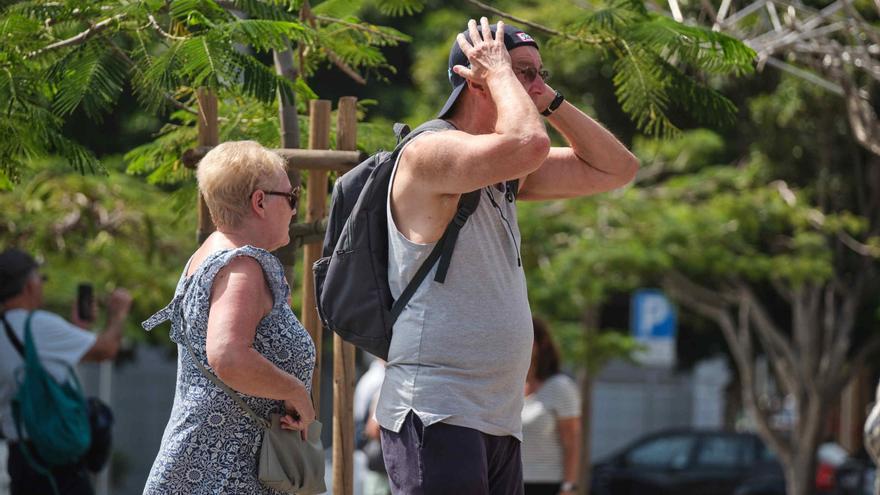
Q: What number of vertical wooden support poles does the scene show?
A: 3